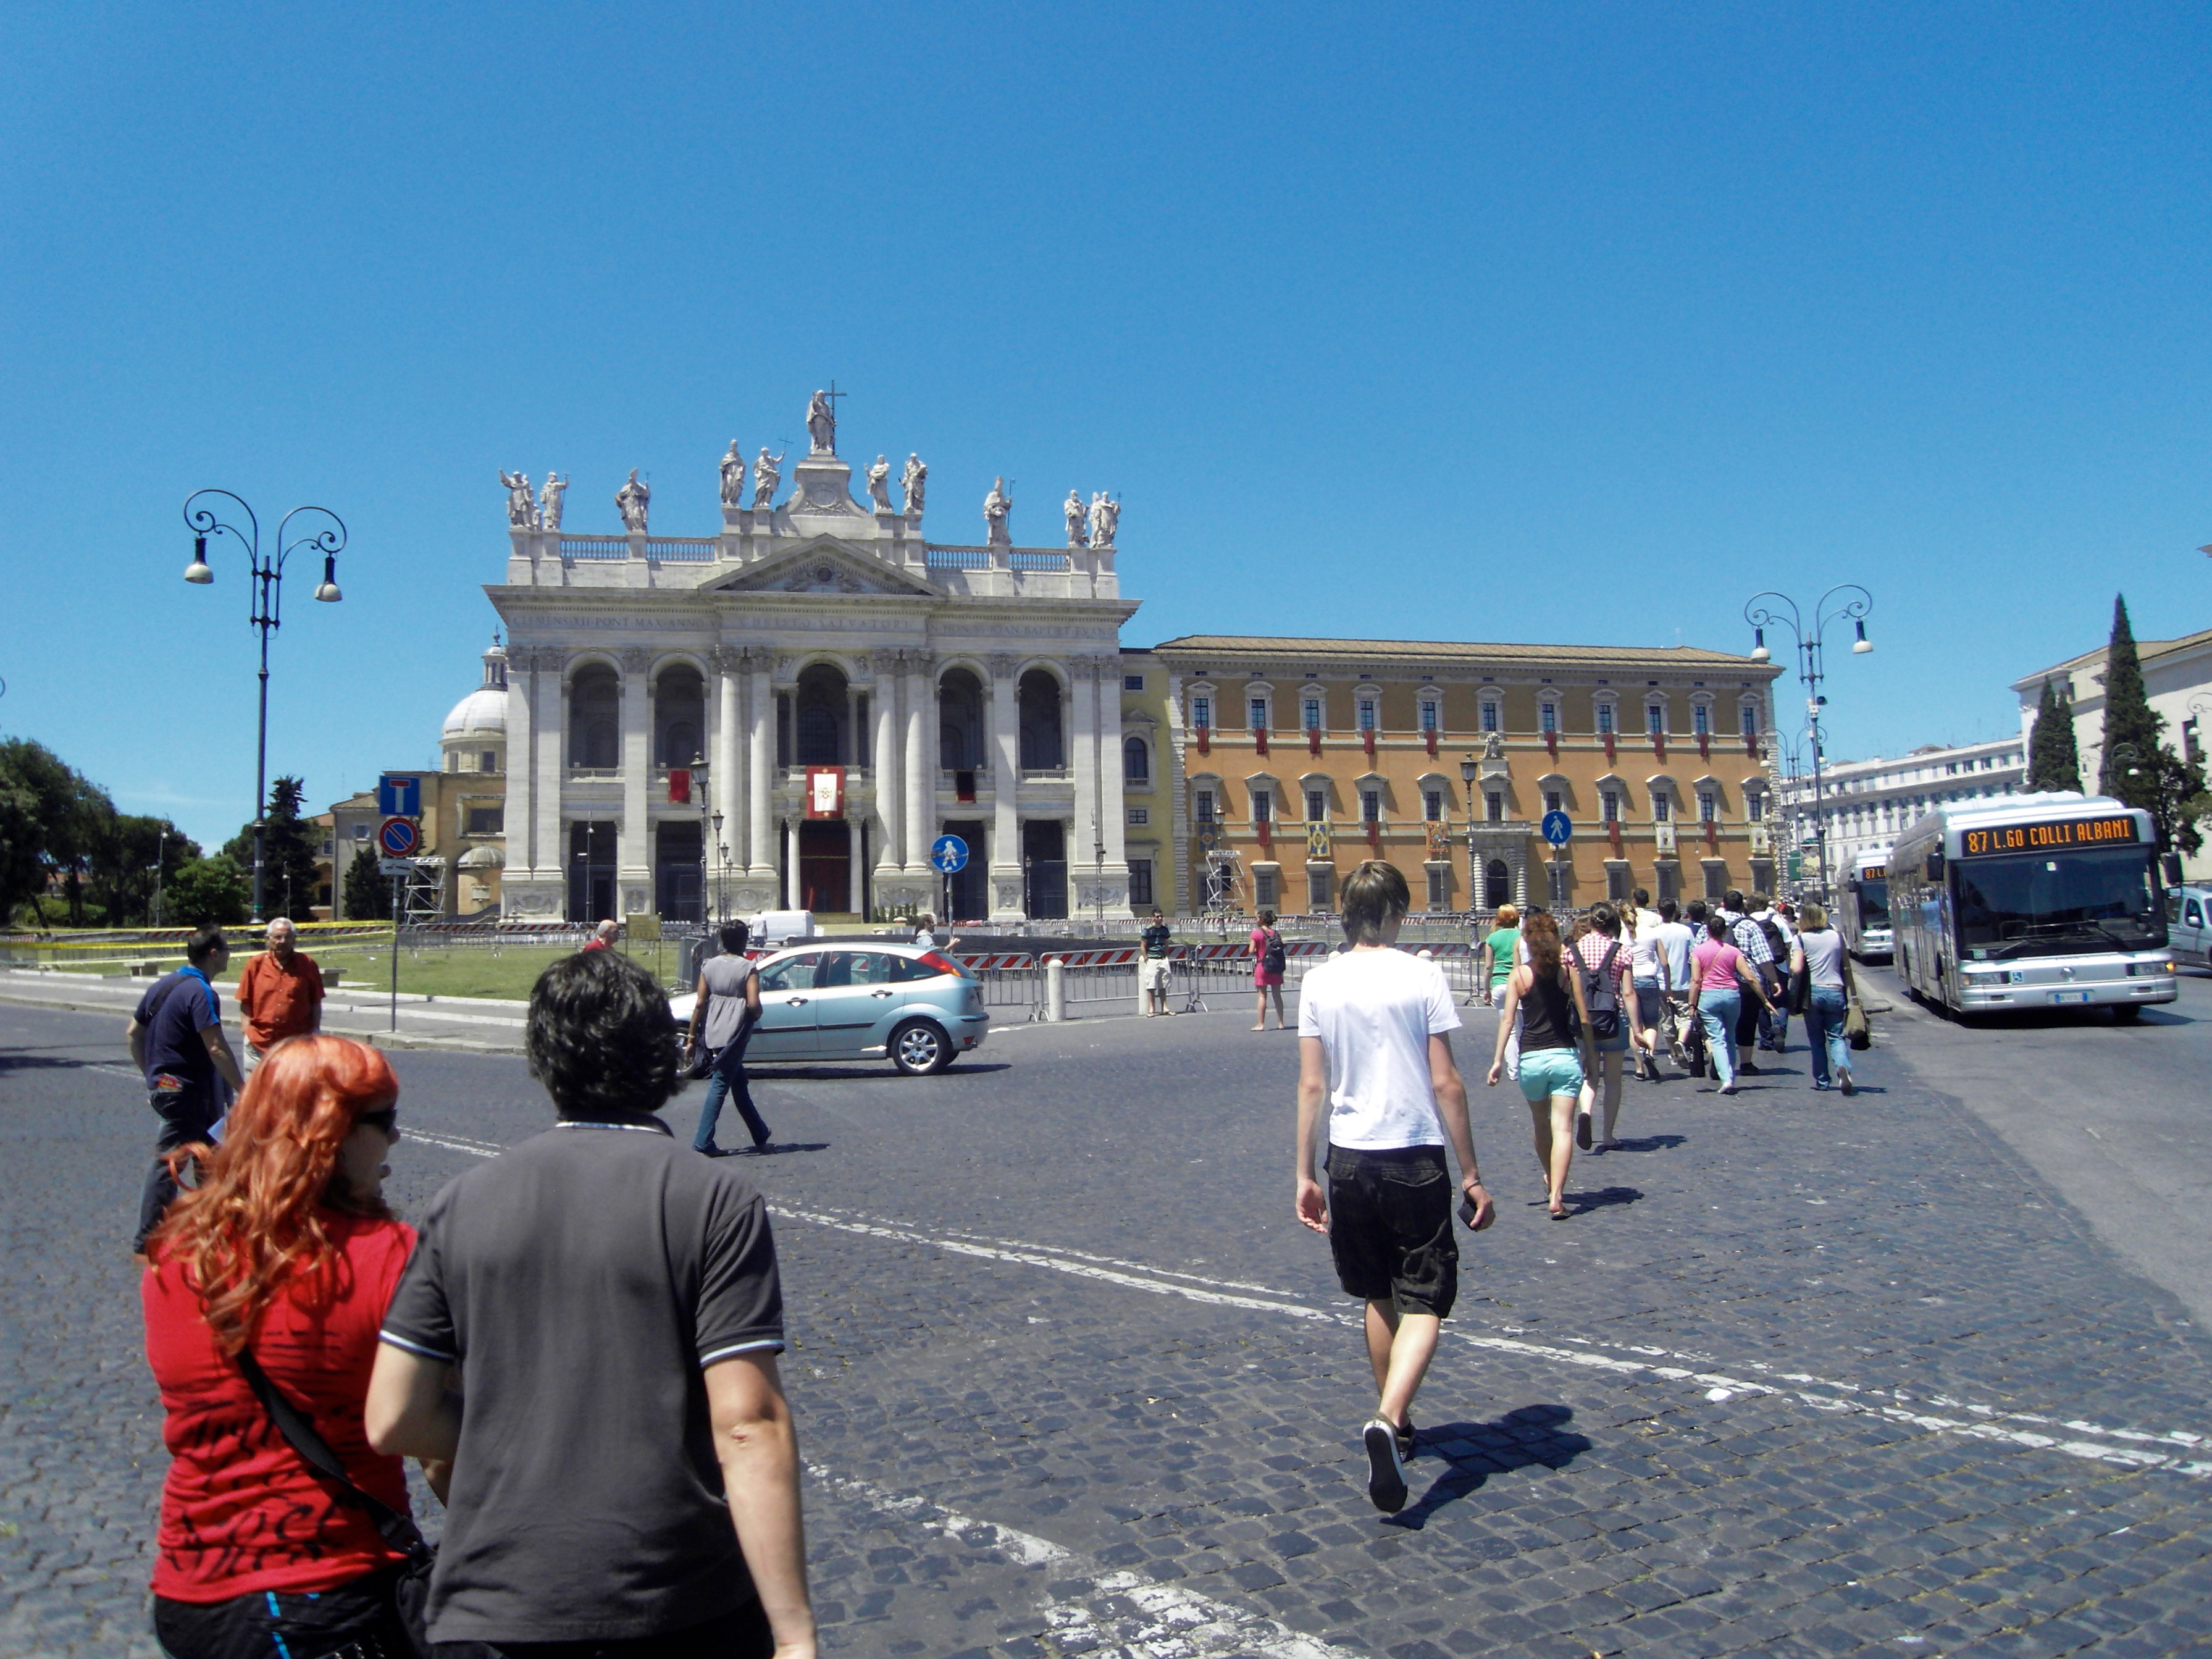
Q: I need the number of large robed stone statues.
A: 11